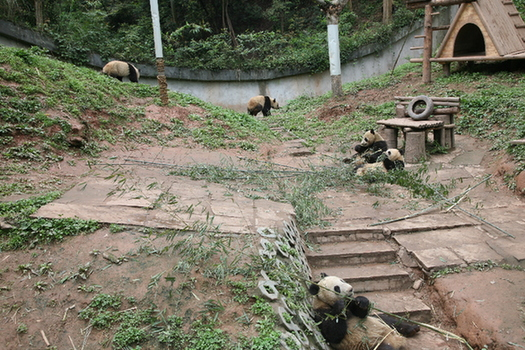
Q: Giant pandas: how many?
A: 5